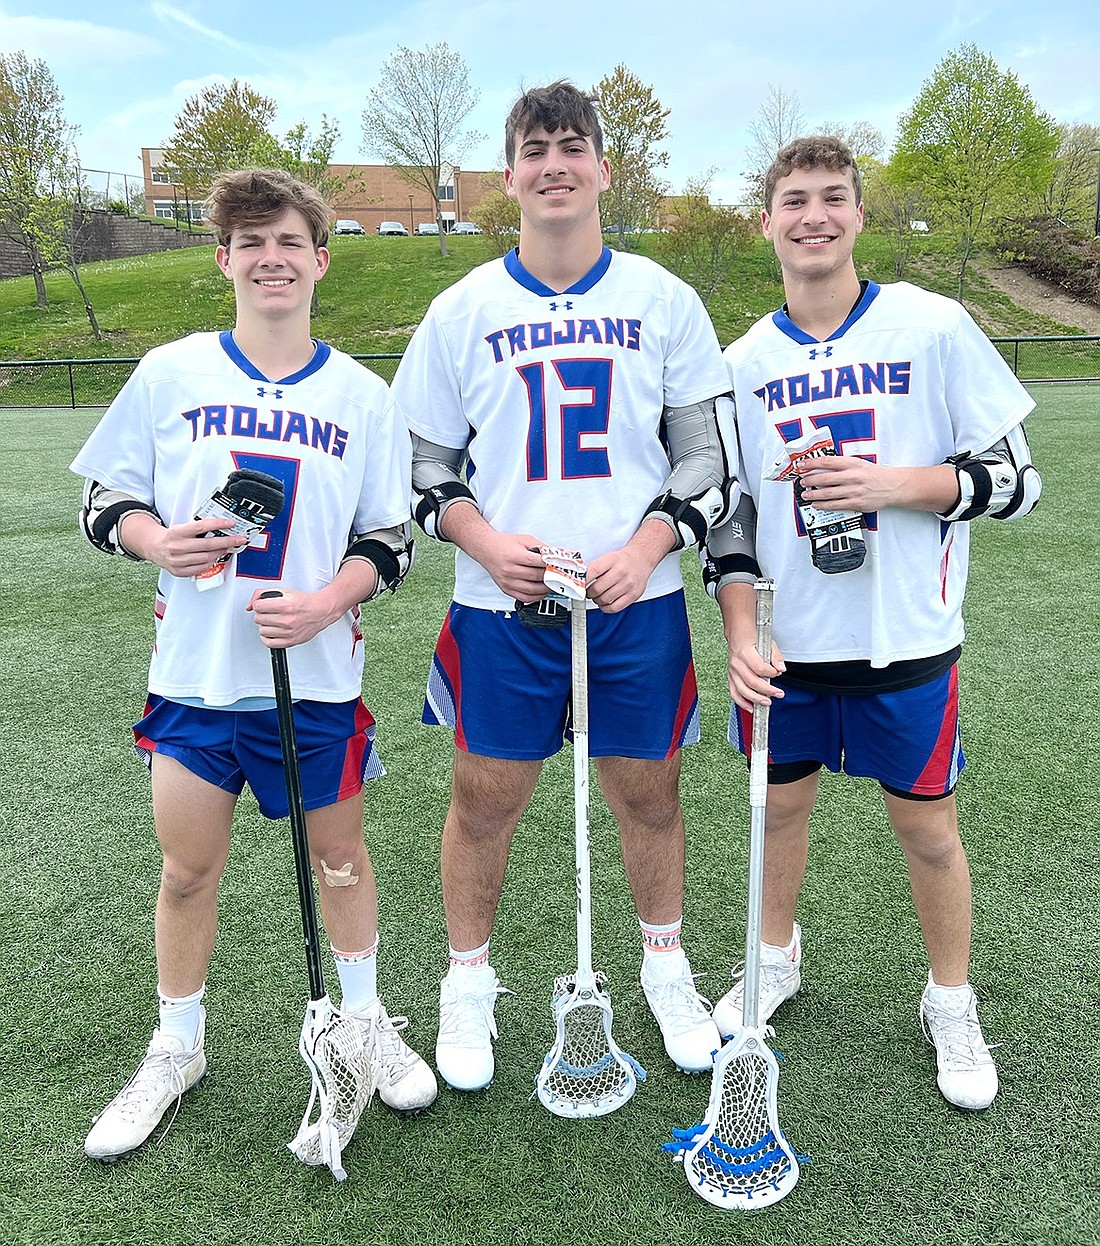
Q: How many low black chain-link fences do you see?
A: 1